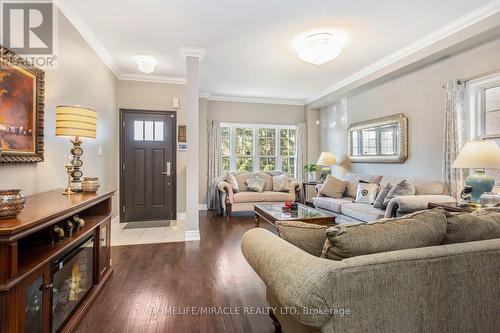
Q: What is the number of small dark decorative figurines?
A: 3